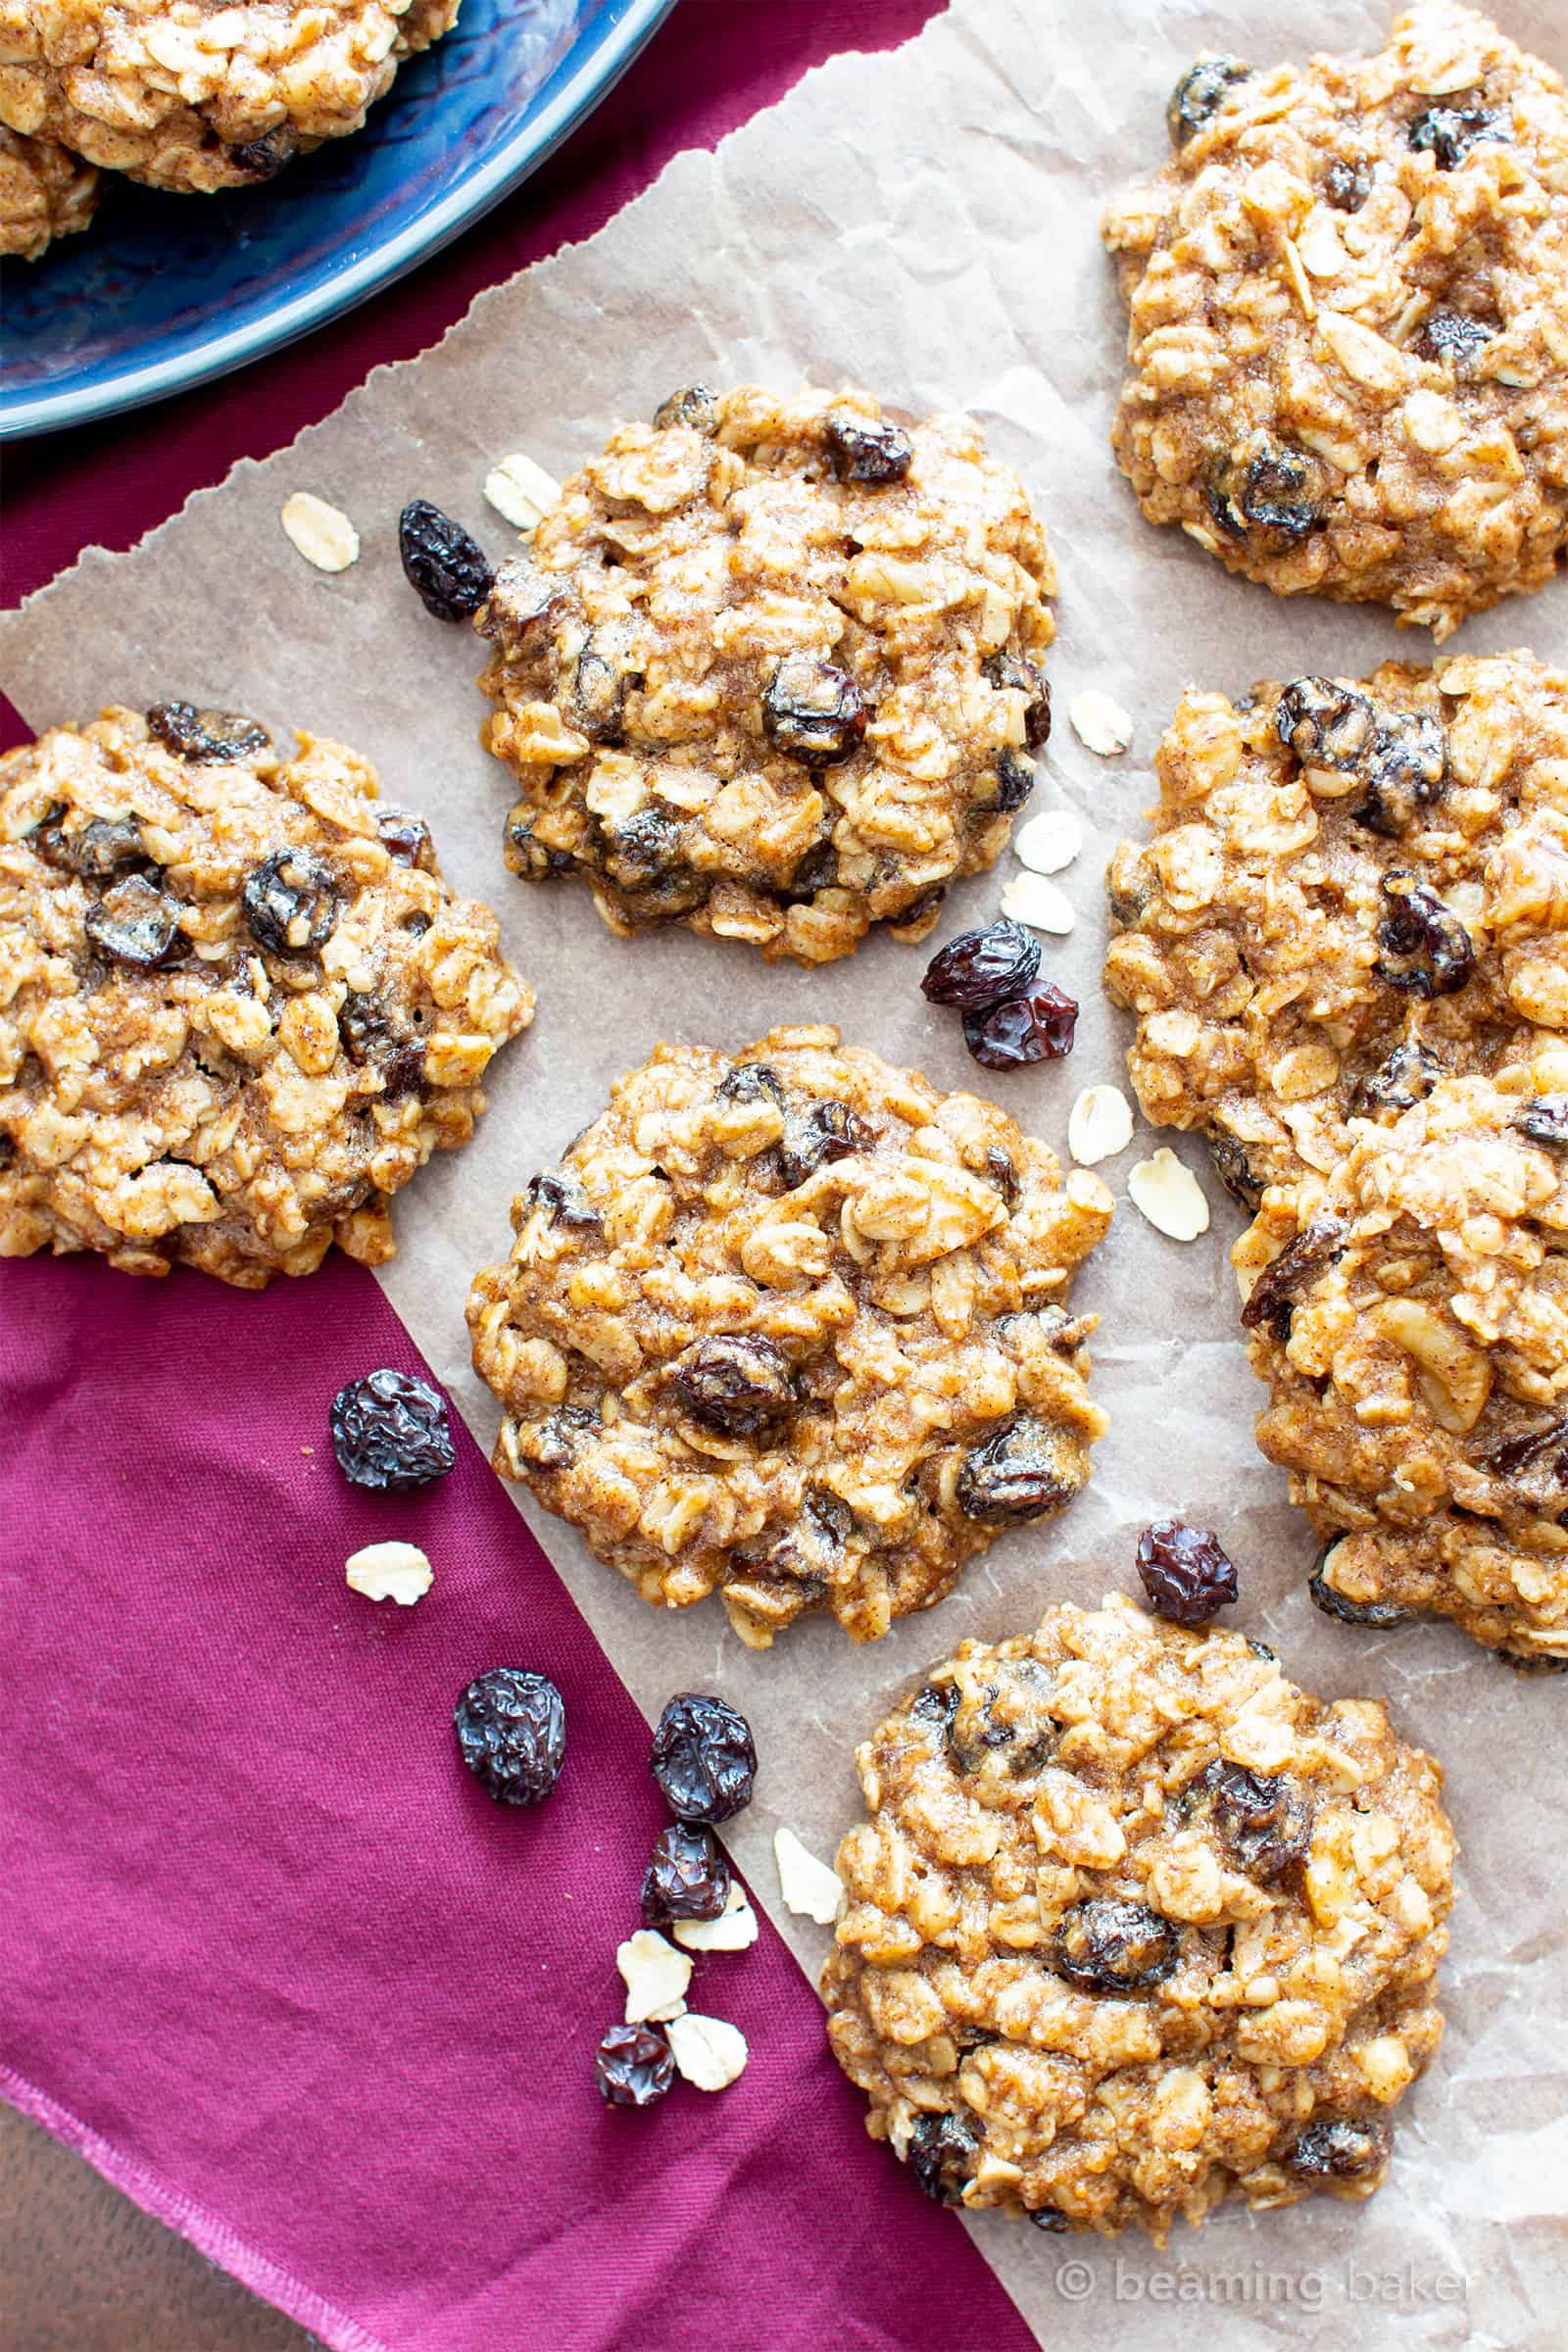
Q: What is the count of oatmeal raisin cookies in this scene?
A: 9